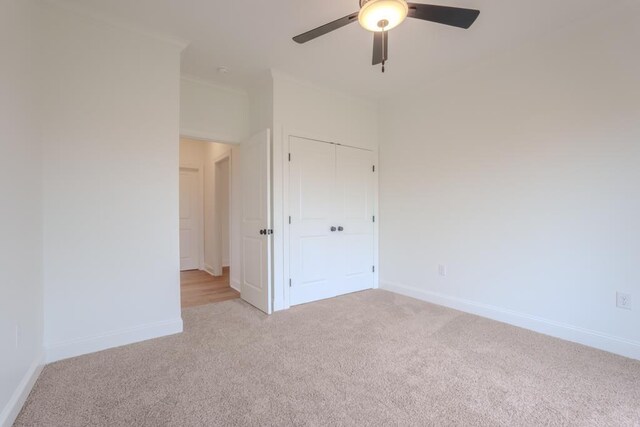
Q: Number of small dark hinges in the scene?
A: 6